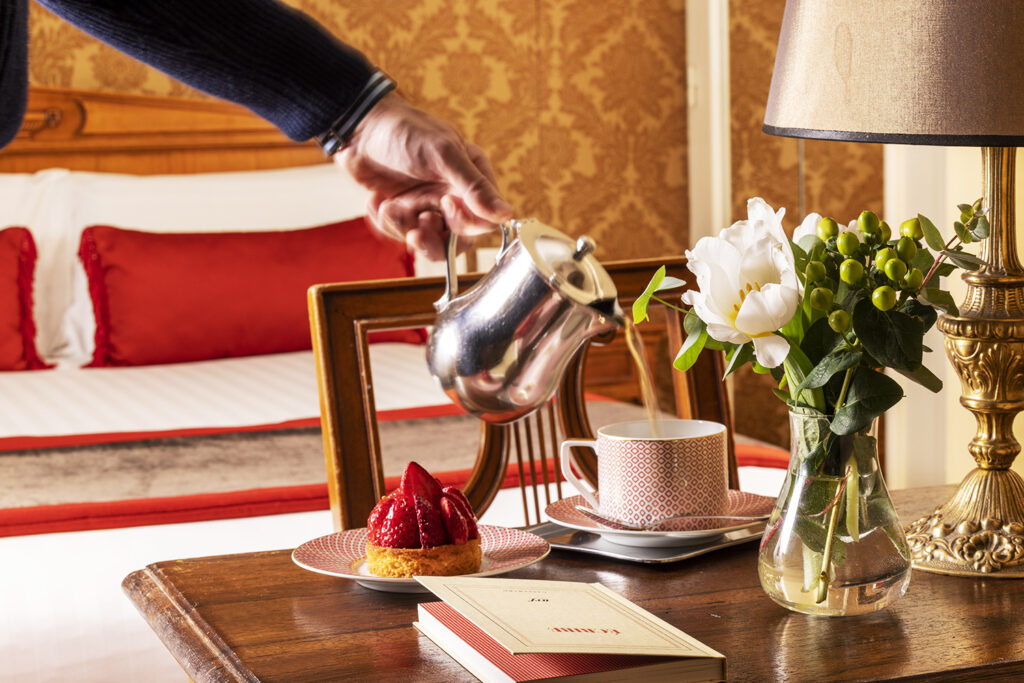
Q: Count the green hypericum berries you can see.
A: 14